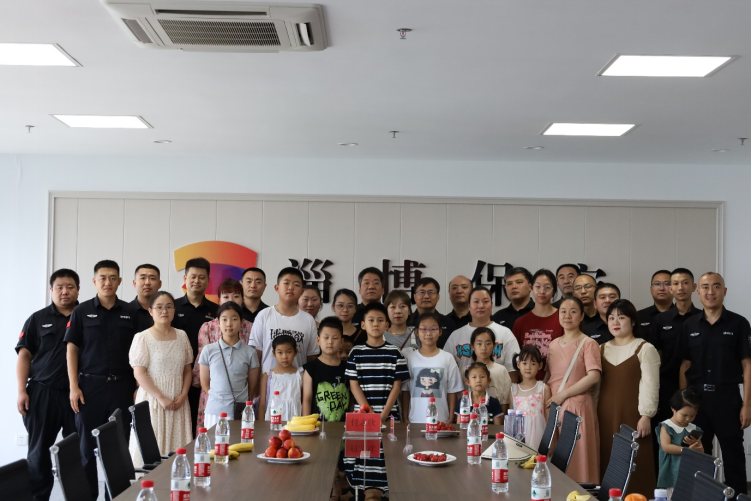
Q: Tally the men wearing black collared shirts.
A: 15